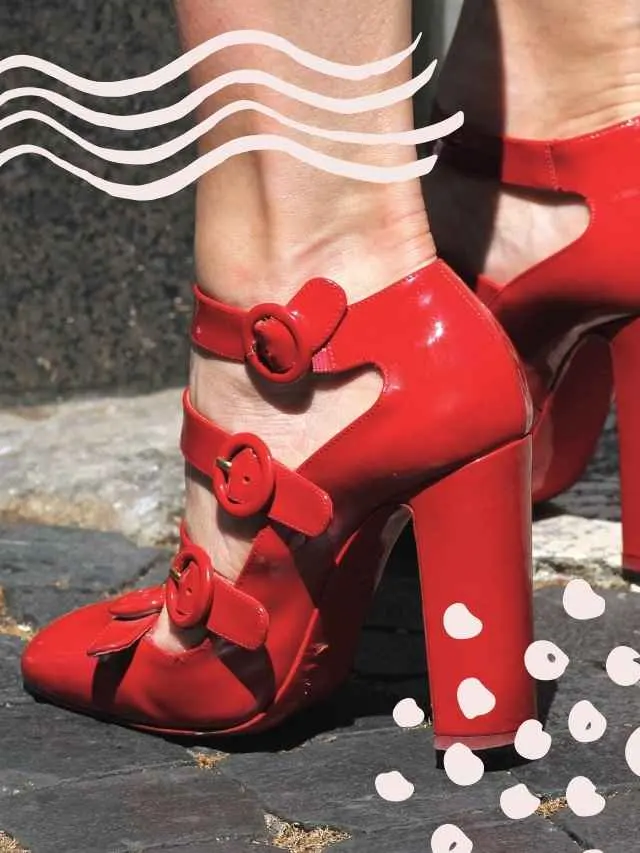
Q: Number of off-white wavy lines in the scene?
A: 4